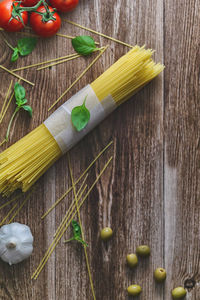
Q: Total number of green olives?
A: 6